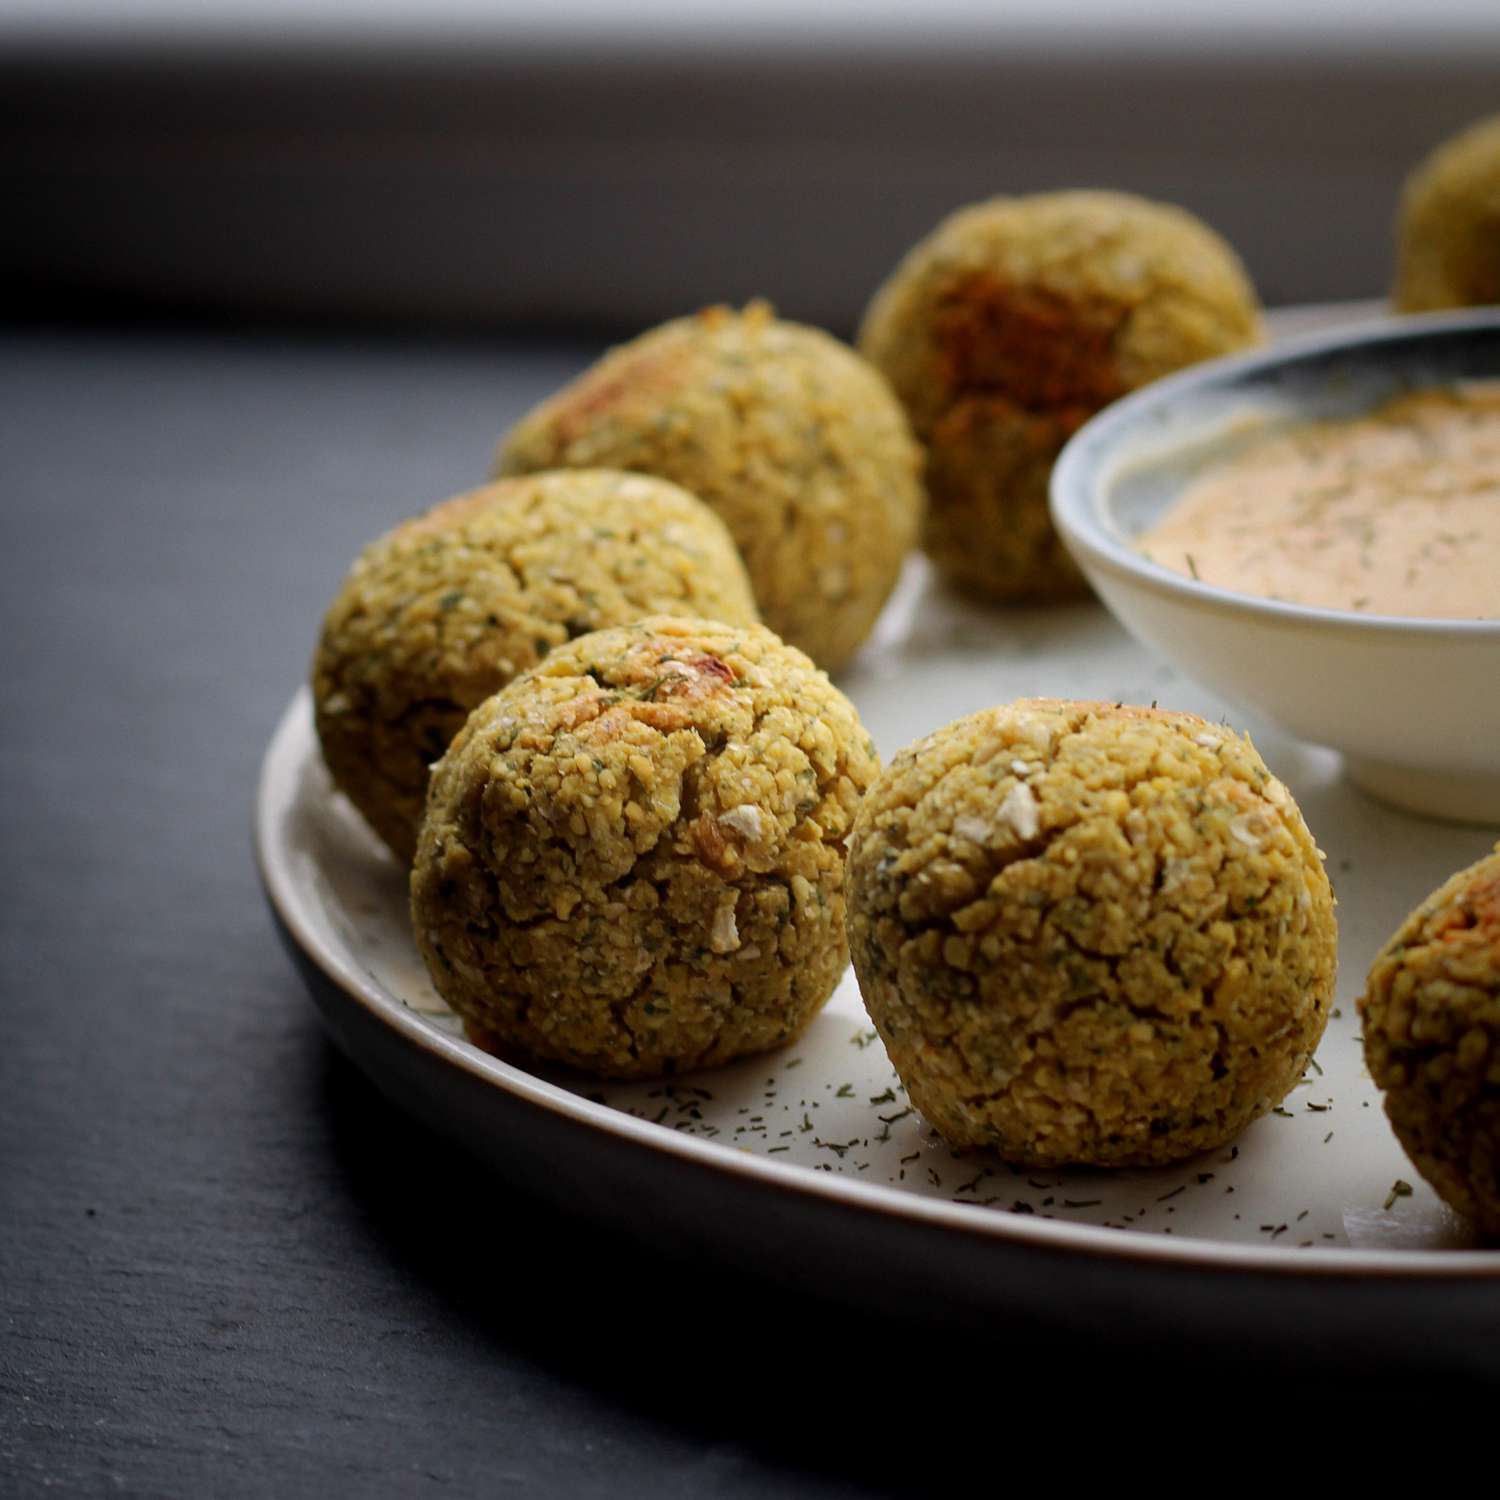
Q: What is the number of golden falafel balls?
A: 7